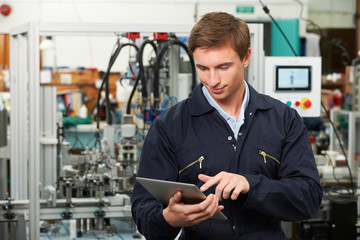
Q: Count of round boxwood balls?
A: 0